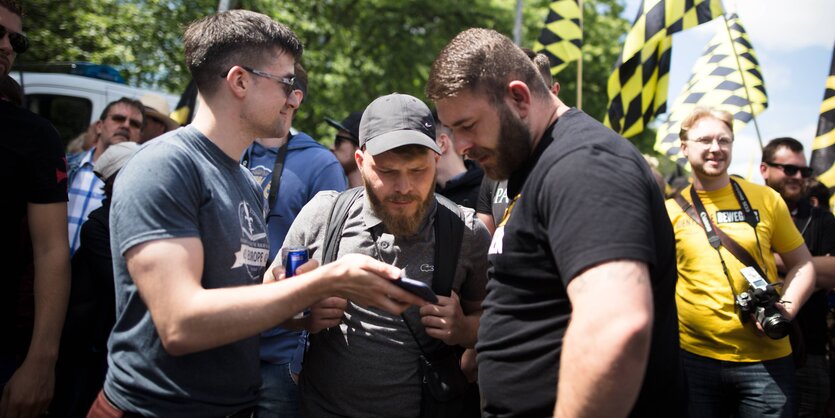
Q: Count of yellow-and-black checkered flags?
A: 3